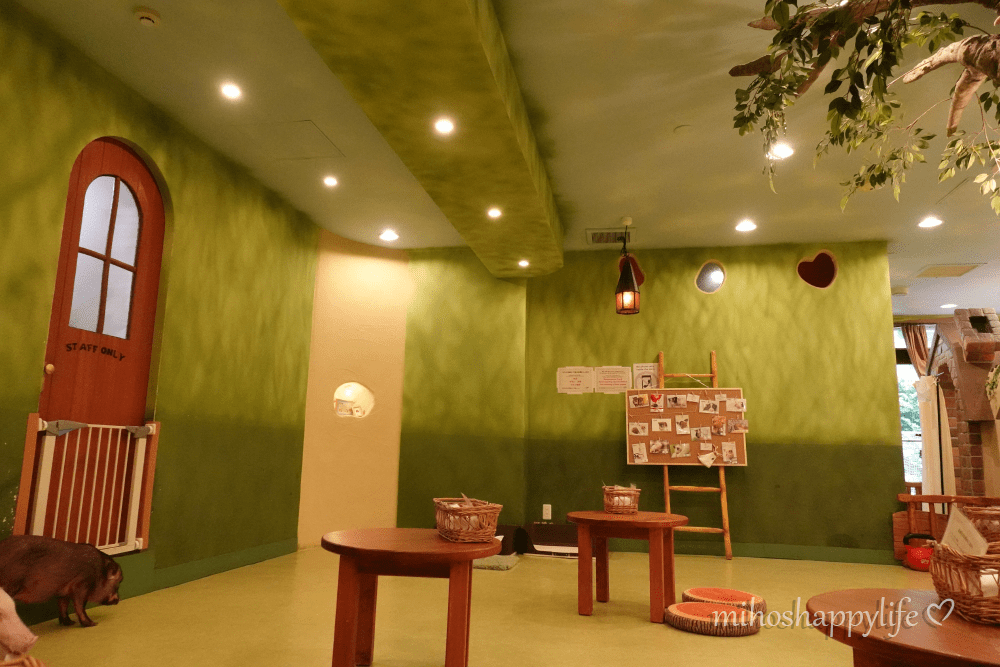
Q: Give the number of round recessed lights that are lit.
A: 10